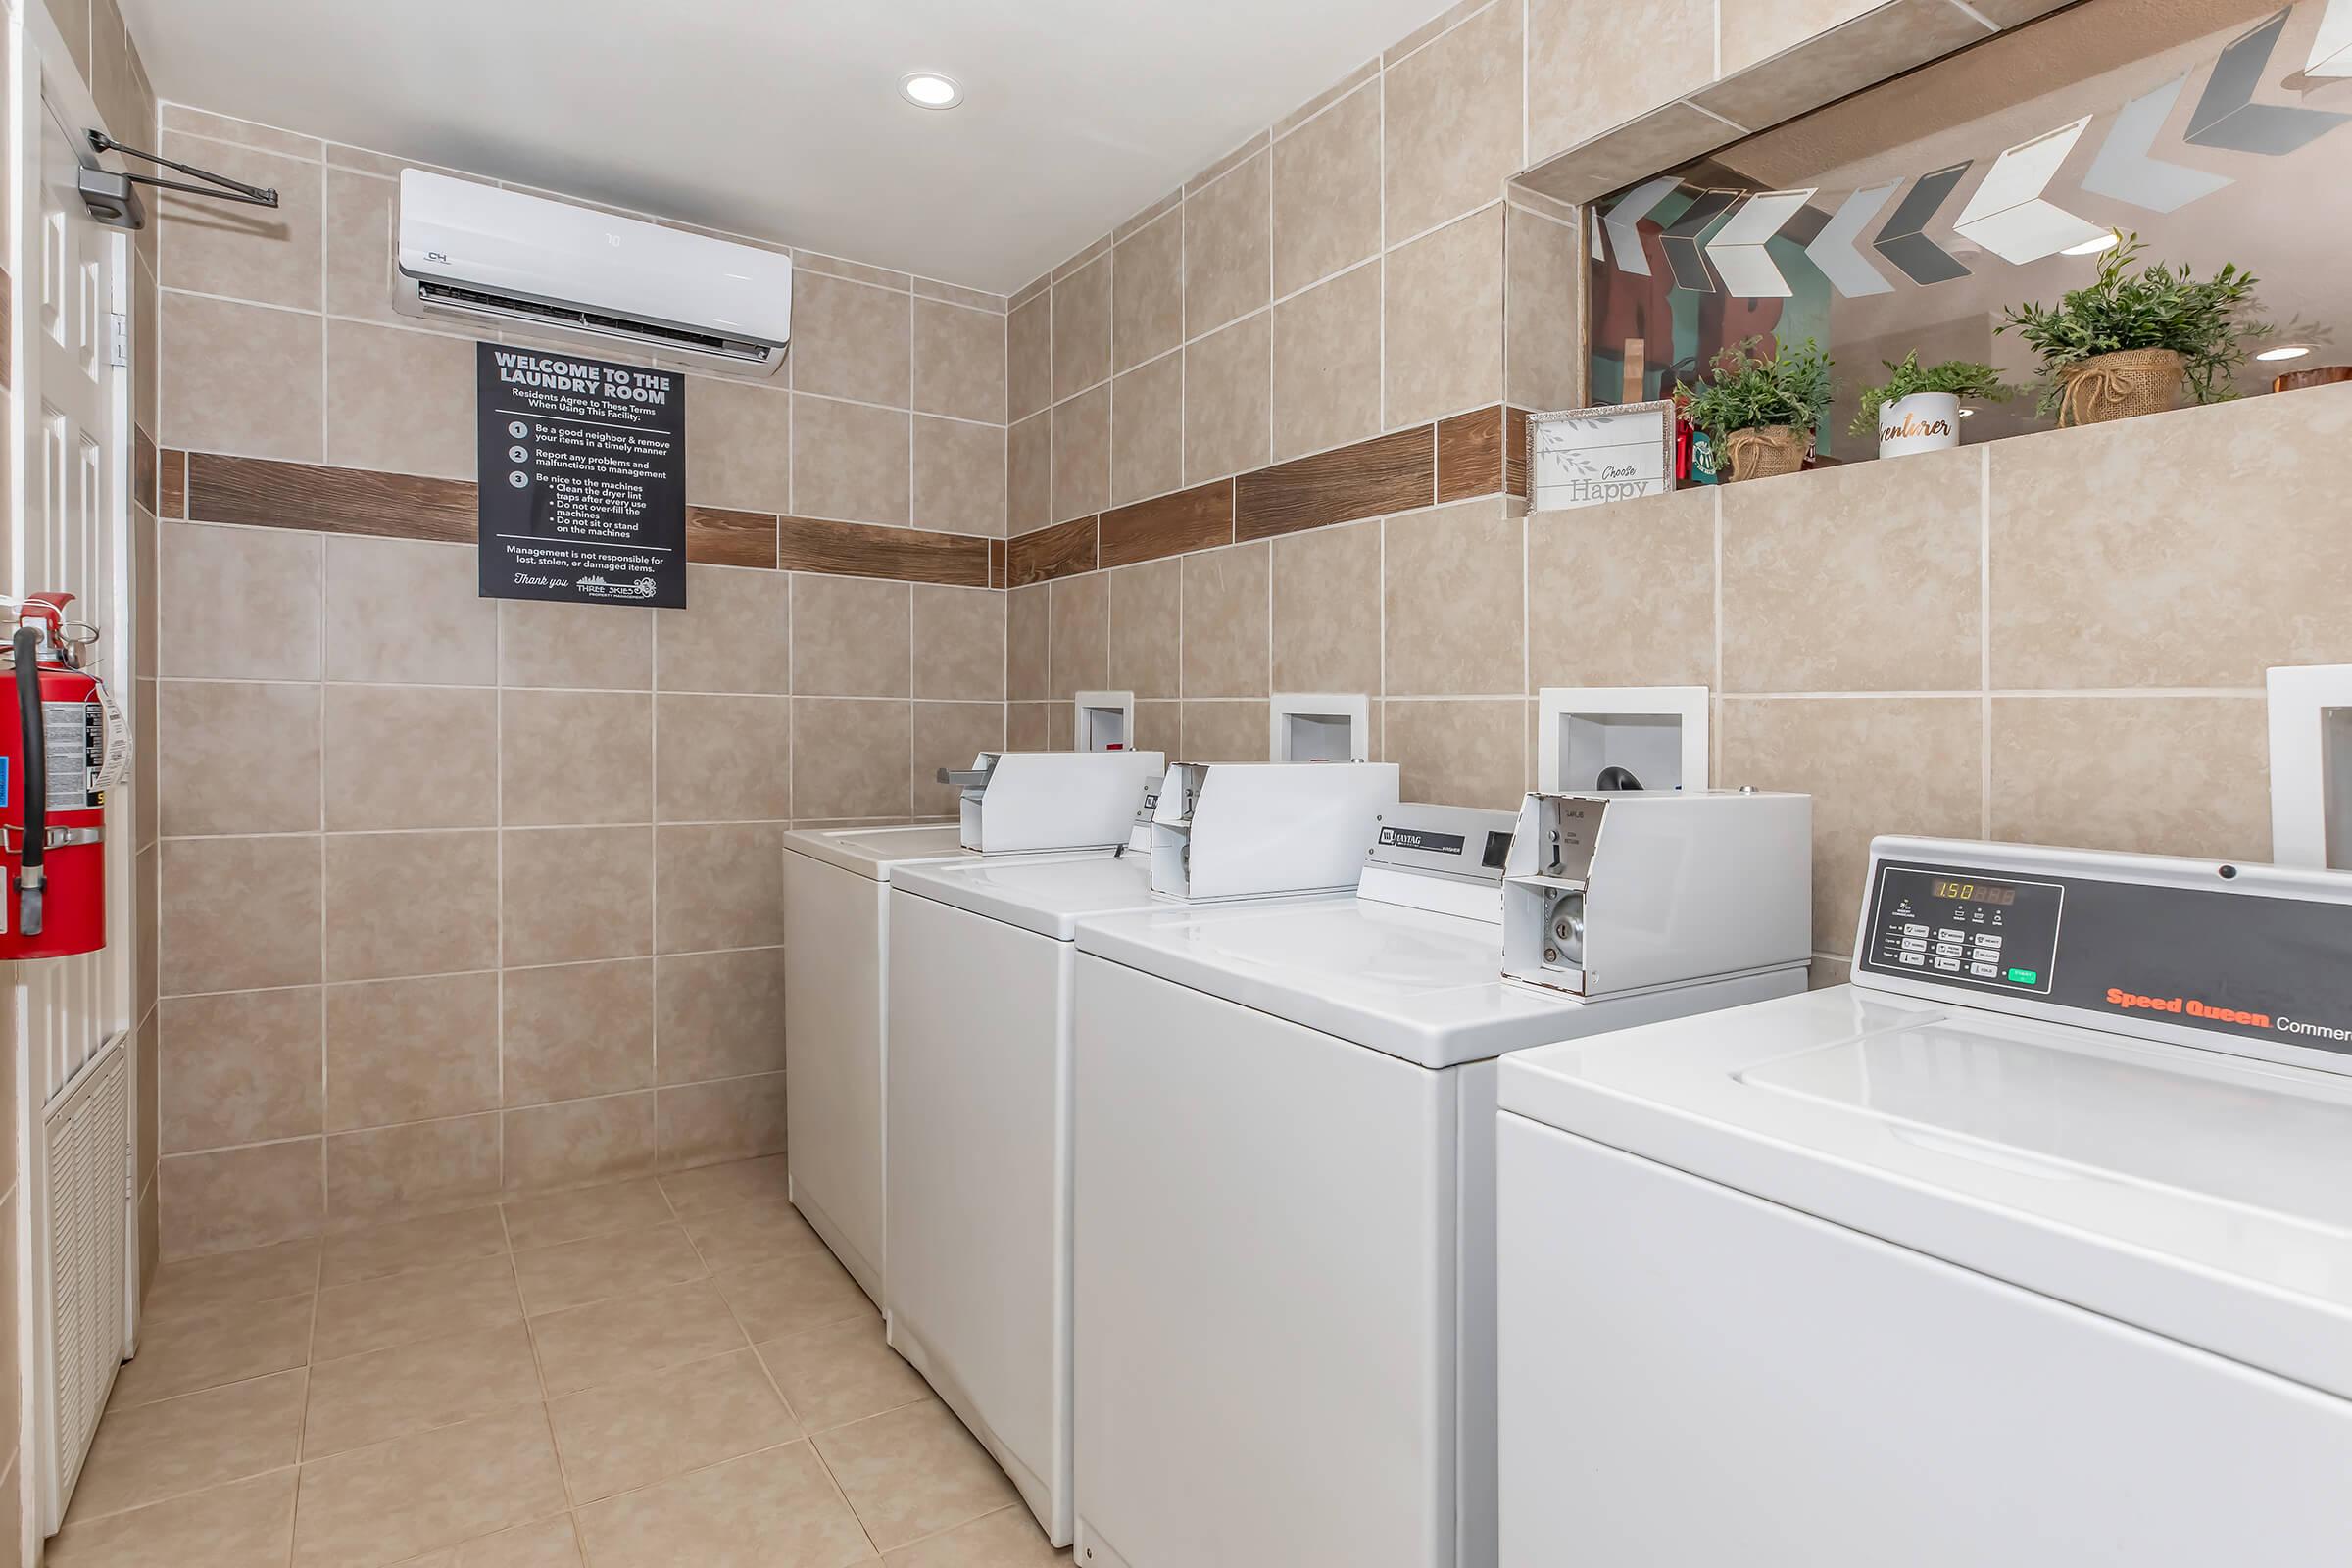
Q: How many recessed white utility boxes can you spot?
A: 4